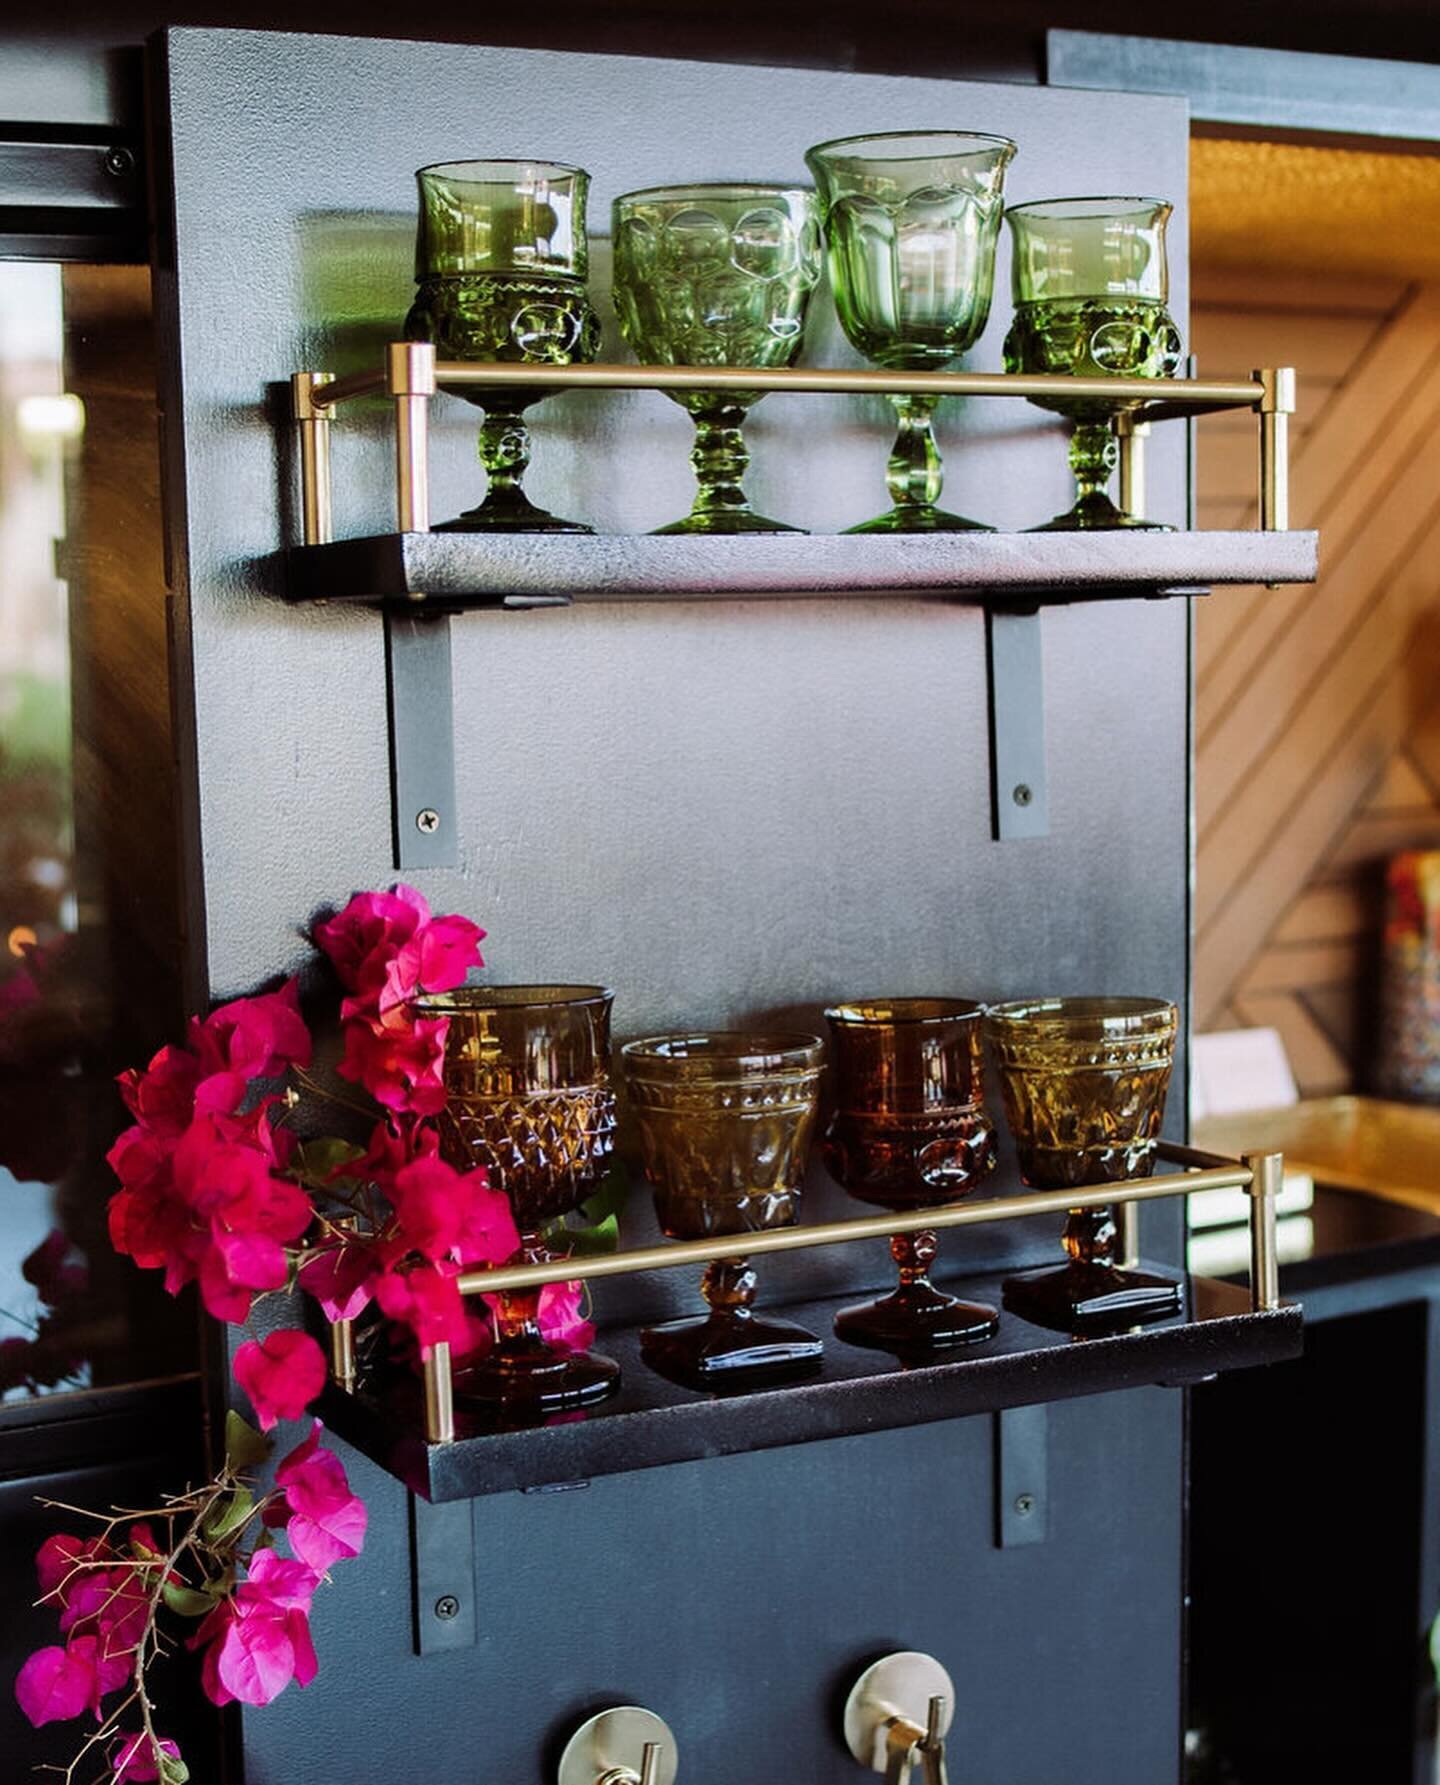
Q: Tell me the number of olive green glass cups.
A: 4